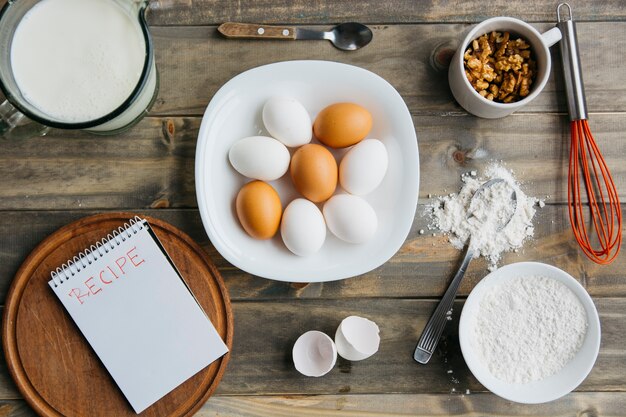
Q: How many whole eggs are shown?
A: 8